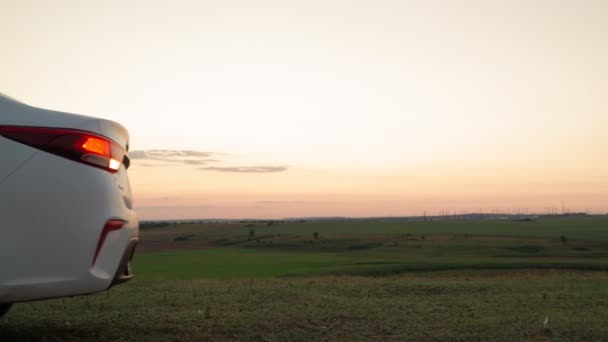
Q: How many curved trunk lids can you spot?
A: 1